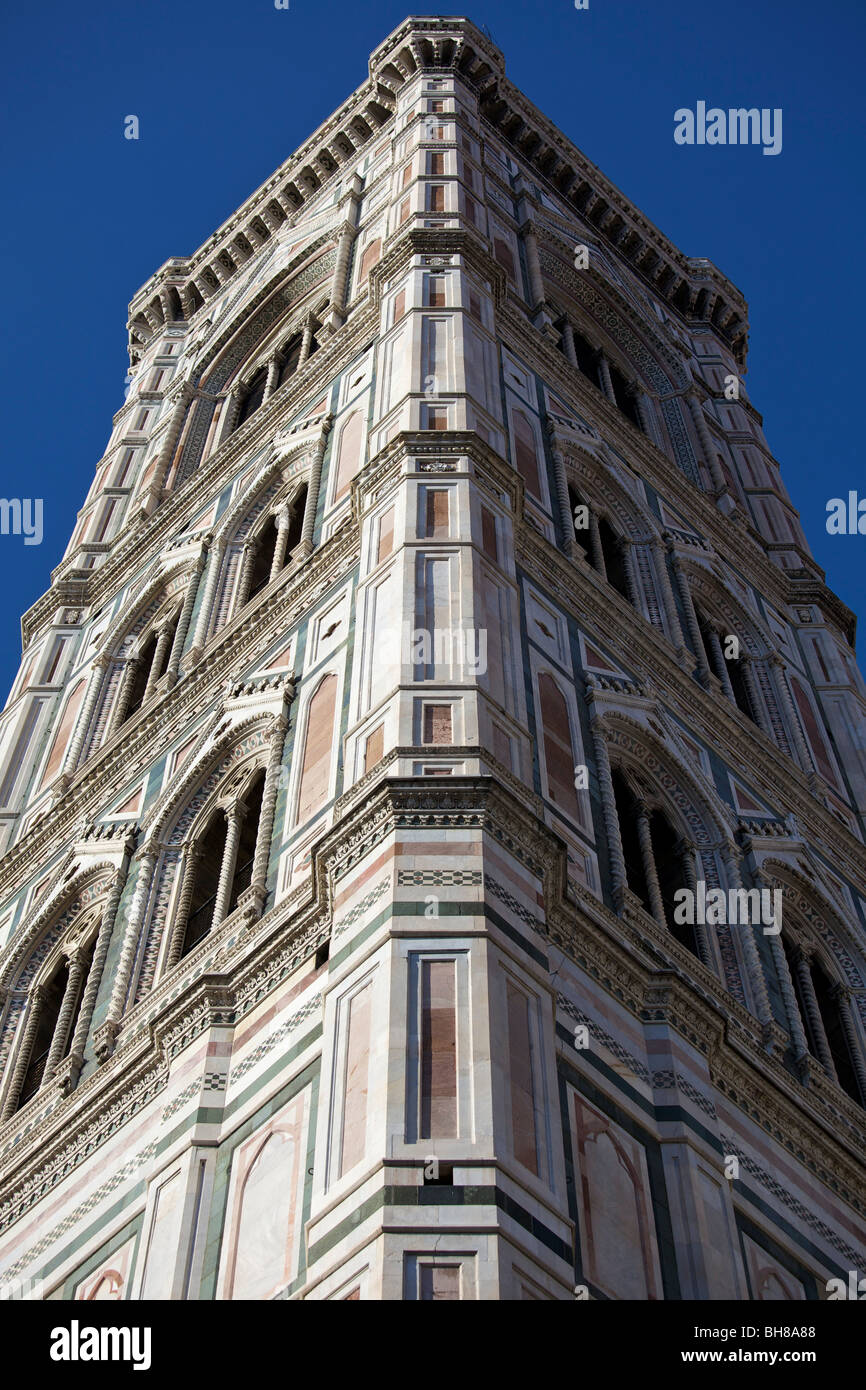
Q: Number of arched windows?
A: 10